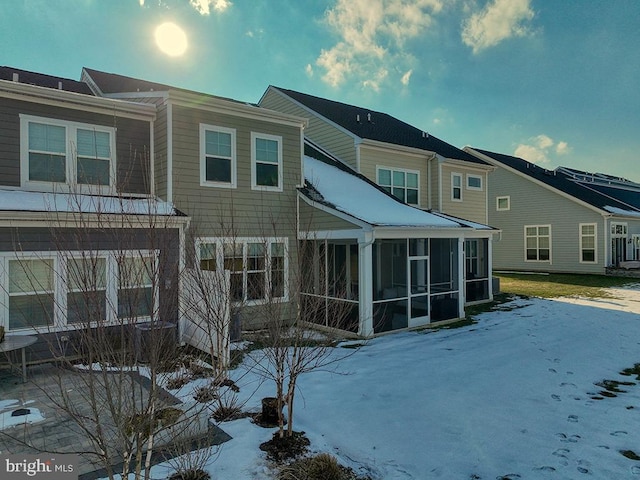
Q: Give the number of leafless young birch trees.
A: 3